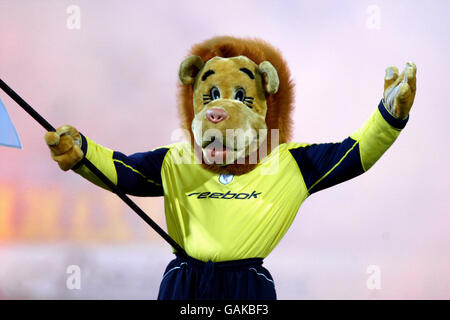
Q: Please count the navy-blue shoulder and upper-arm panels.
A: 2